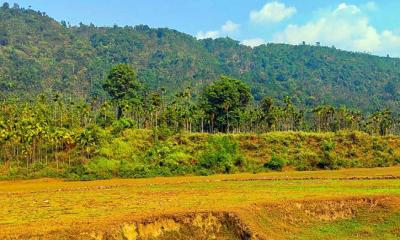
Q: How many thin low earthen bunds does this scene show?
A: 1